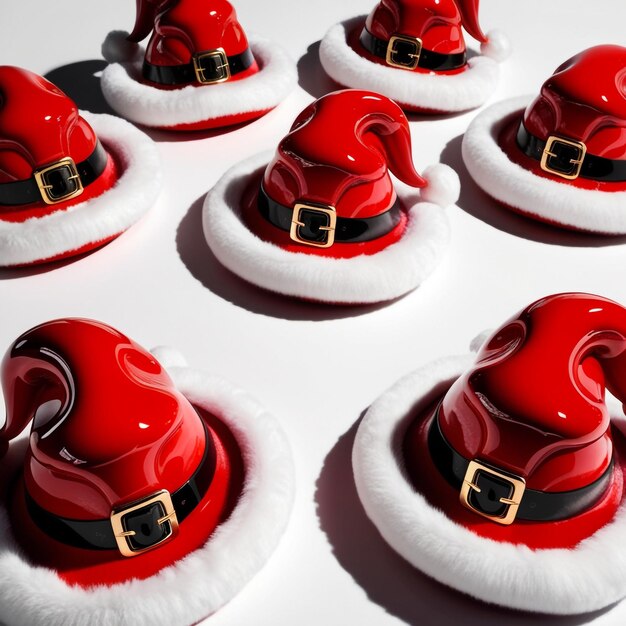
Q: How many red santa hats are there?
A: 7